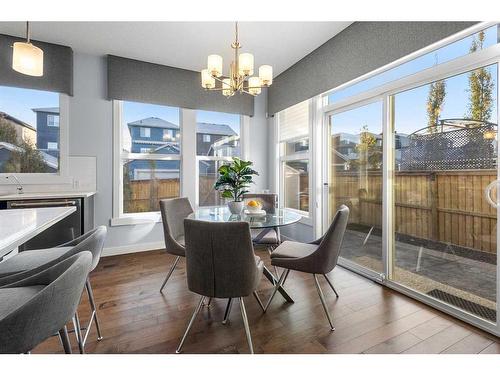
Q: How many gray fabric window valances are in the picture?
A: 3